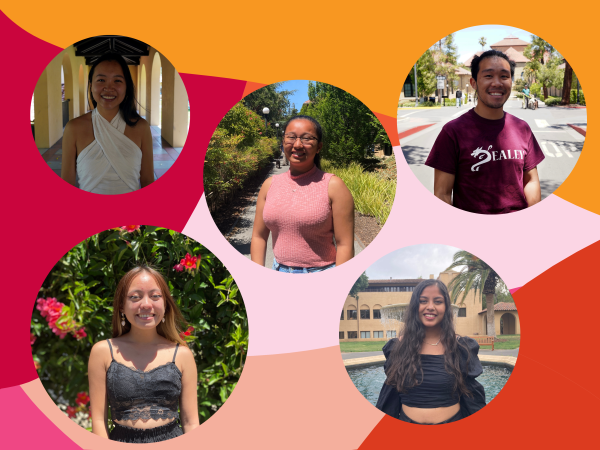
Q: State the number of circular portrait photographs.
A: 5